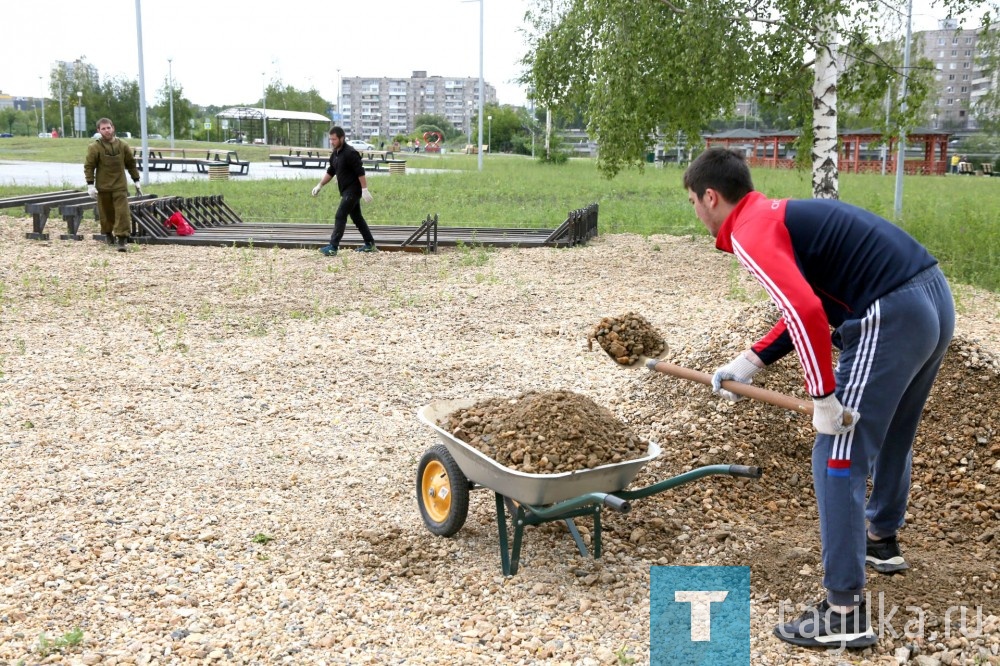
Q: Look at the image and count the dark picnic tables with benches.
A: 2